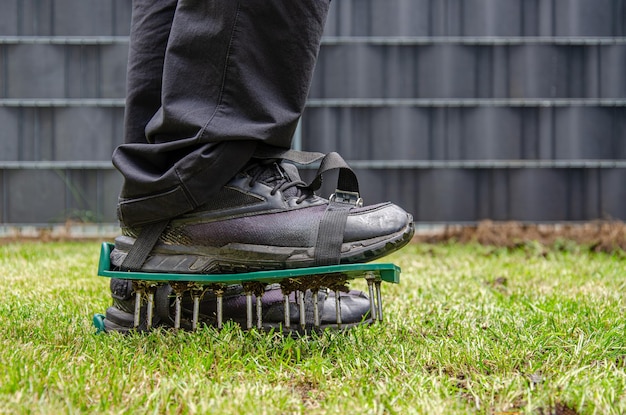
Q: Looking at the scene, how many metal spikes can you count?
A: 13